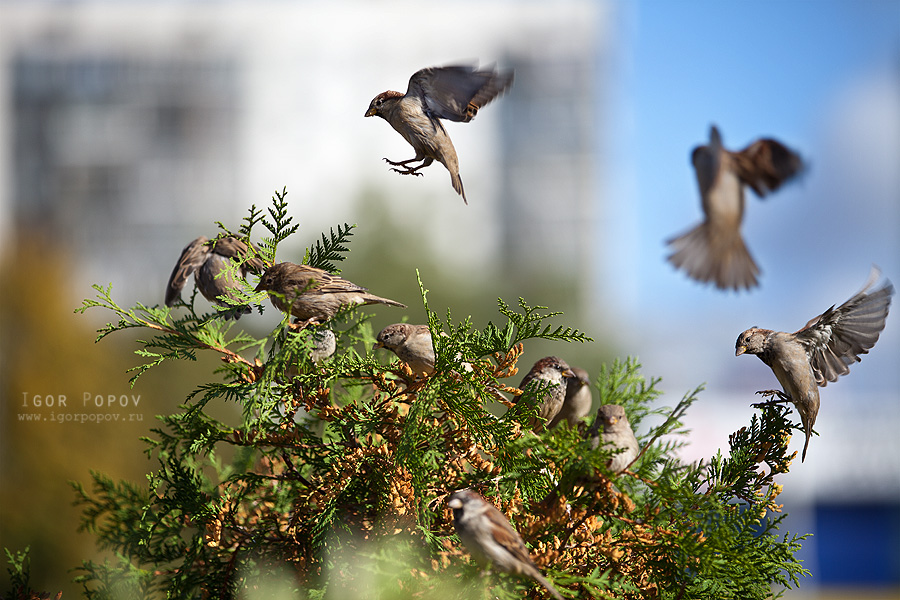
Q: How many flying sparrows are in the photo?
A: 3